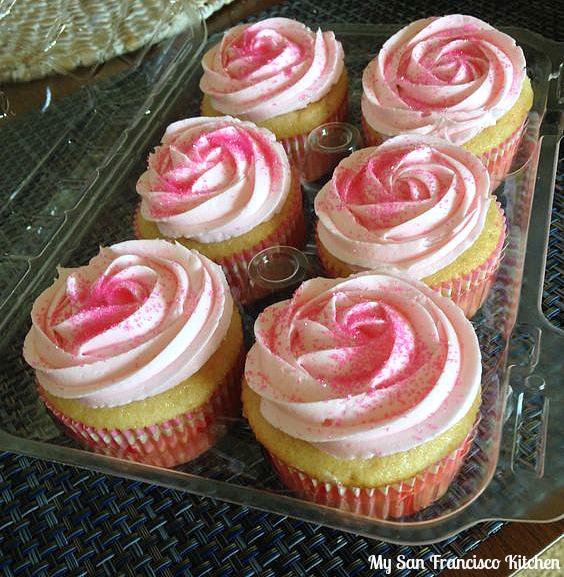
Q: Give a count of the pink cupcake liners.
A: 6